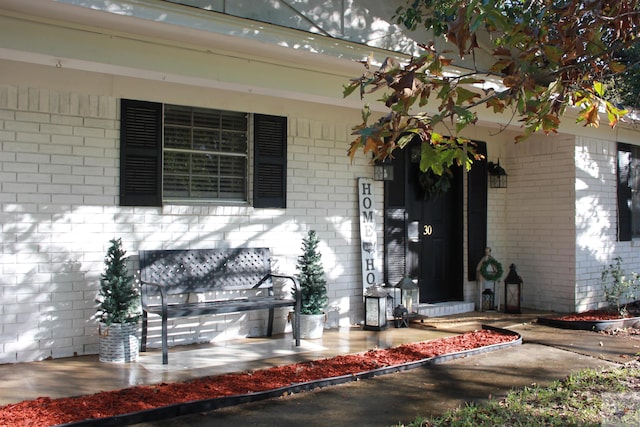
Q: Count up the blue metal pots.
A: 0